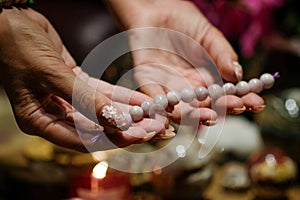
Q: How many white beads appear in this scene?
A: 12